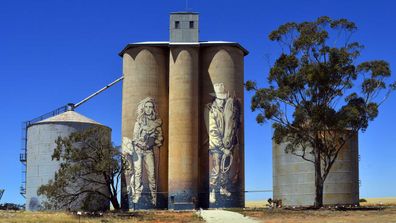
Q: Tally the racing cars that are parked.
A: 0